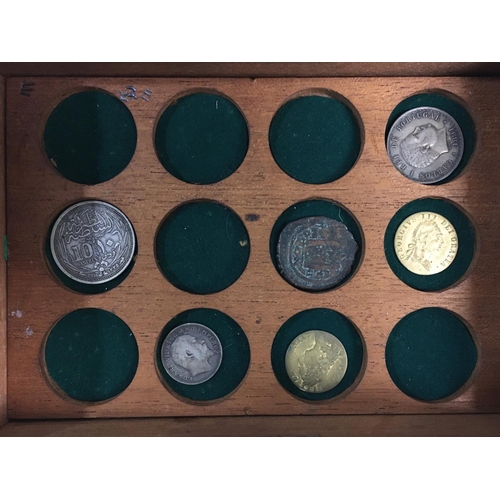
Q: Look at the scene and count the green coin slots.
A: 12